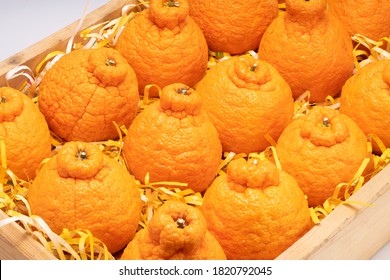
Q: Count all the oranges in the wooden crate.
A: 13